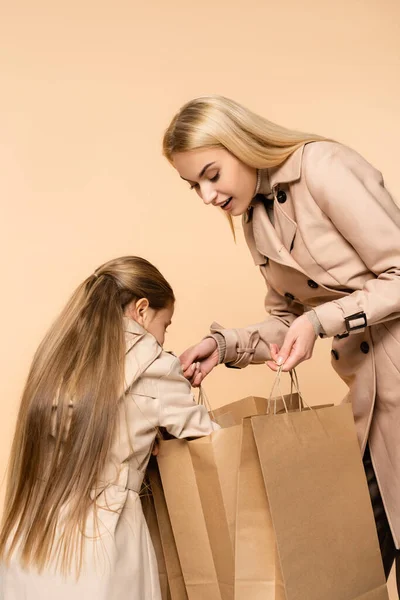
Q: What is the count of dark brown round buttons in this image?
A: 5